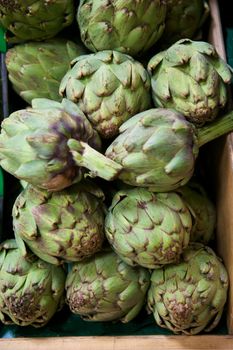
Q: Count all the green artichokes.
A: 14